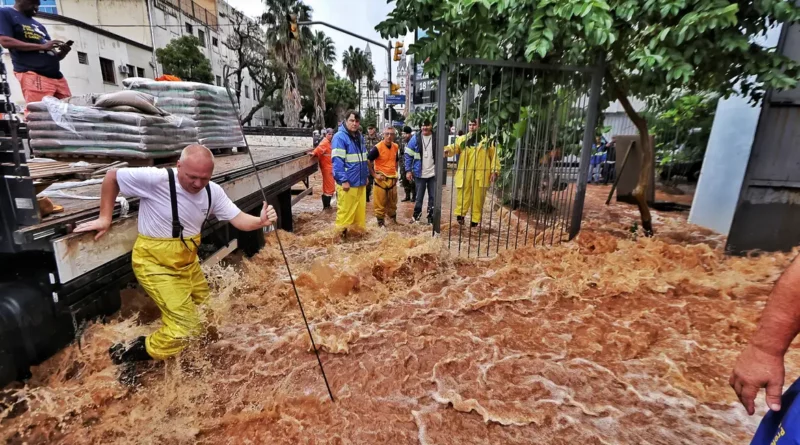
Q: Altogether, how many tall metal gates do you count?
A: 1